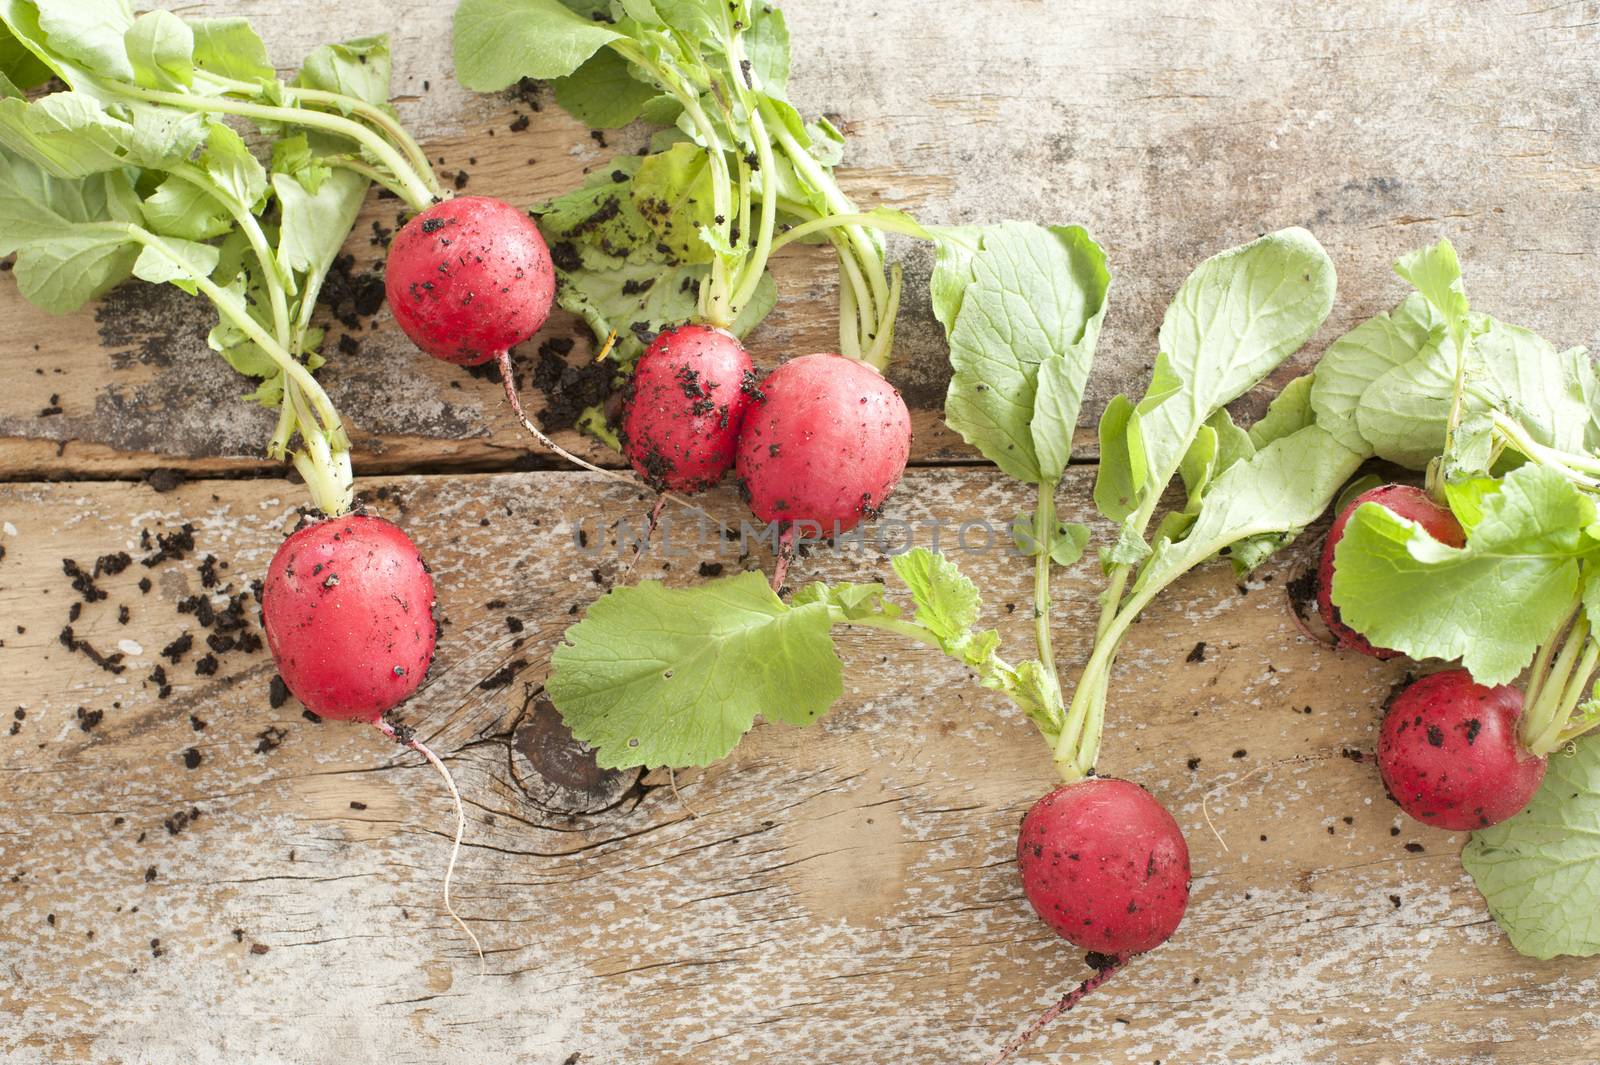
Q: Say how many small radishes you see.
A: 7